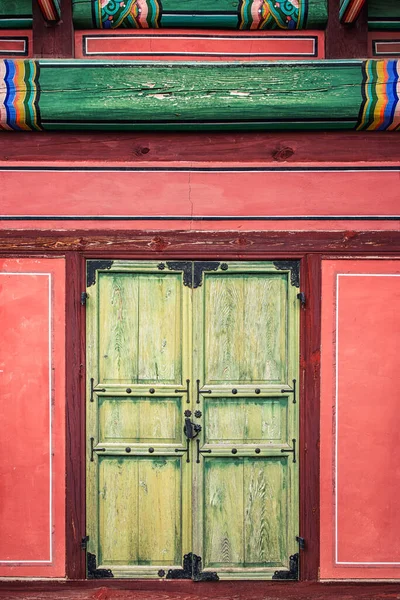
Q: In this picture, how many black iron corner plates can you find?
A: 8